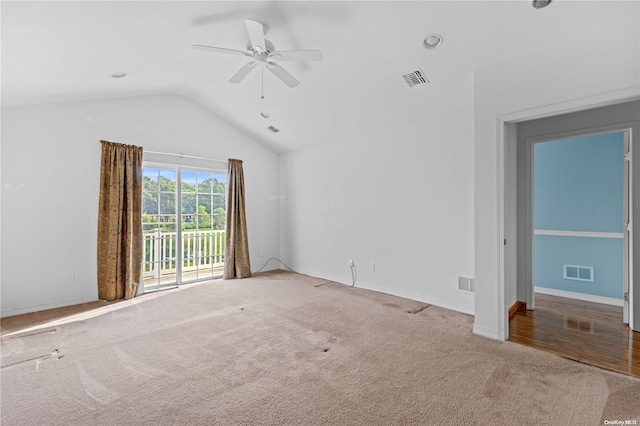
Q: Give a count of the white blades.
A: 5